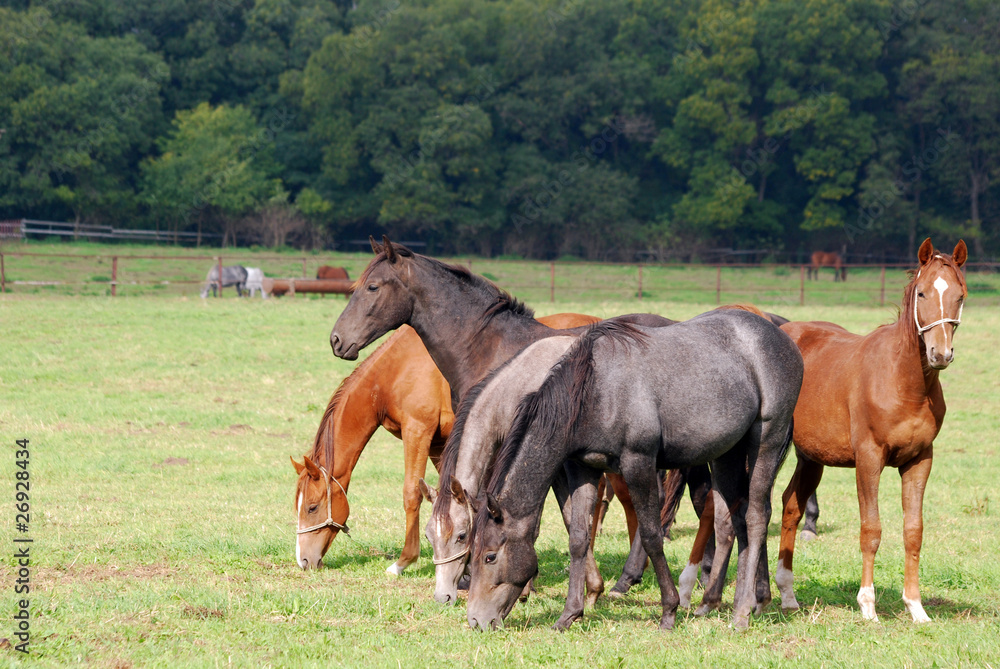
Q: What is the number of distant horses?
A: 4